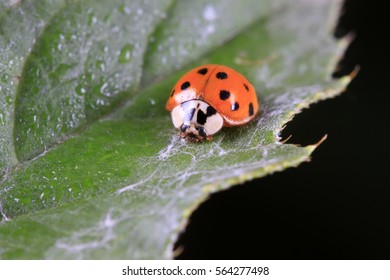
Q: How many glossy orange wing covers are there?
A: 2